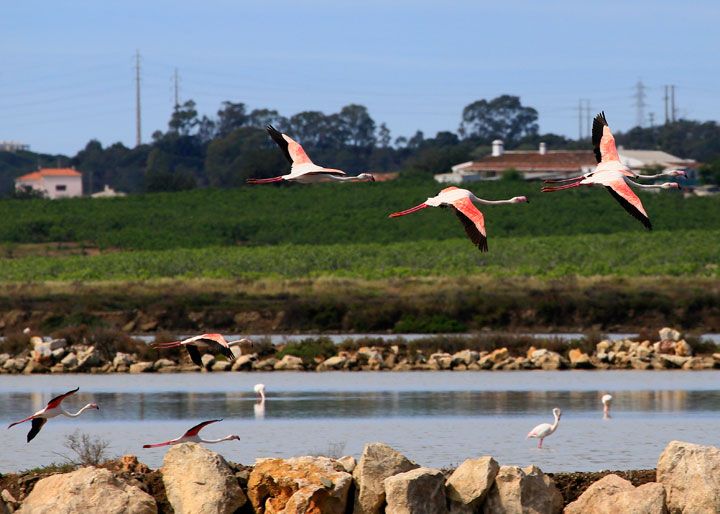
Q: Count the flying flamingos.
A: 7